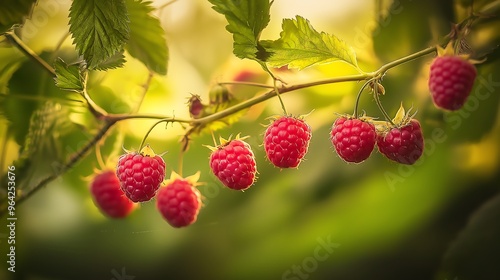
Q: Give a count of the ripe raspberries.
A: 8